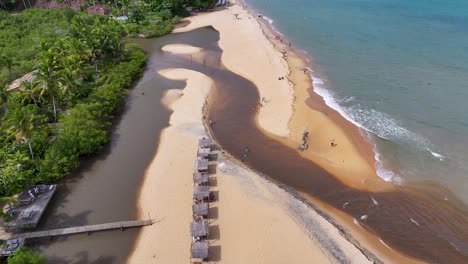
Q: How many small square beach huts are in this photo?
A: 8